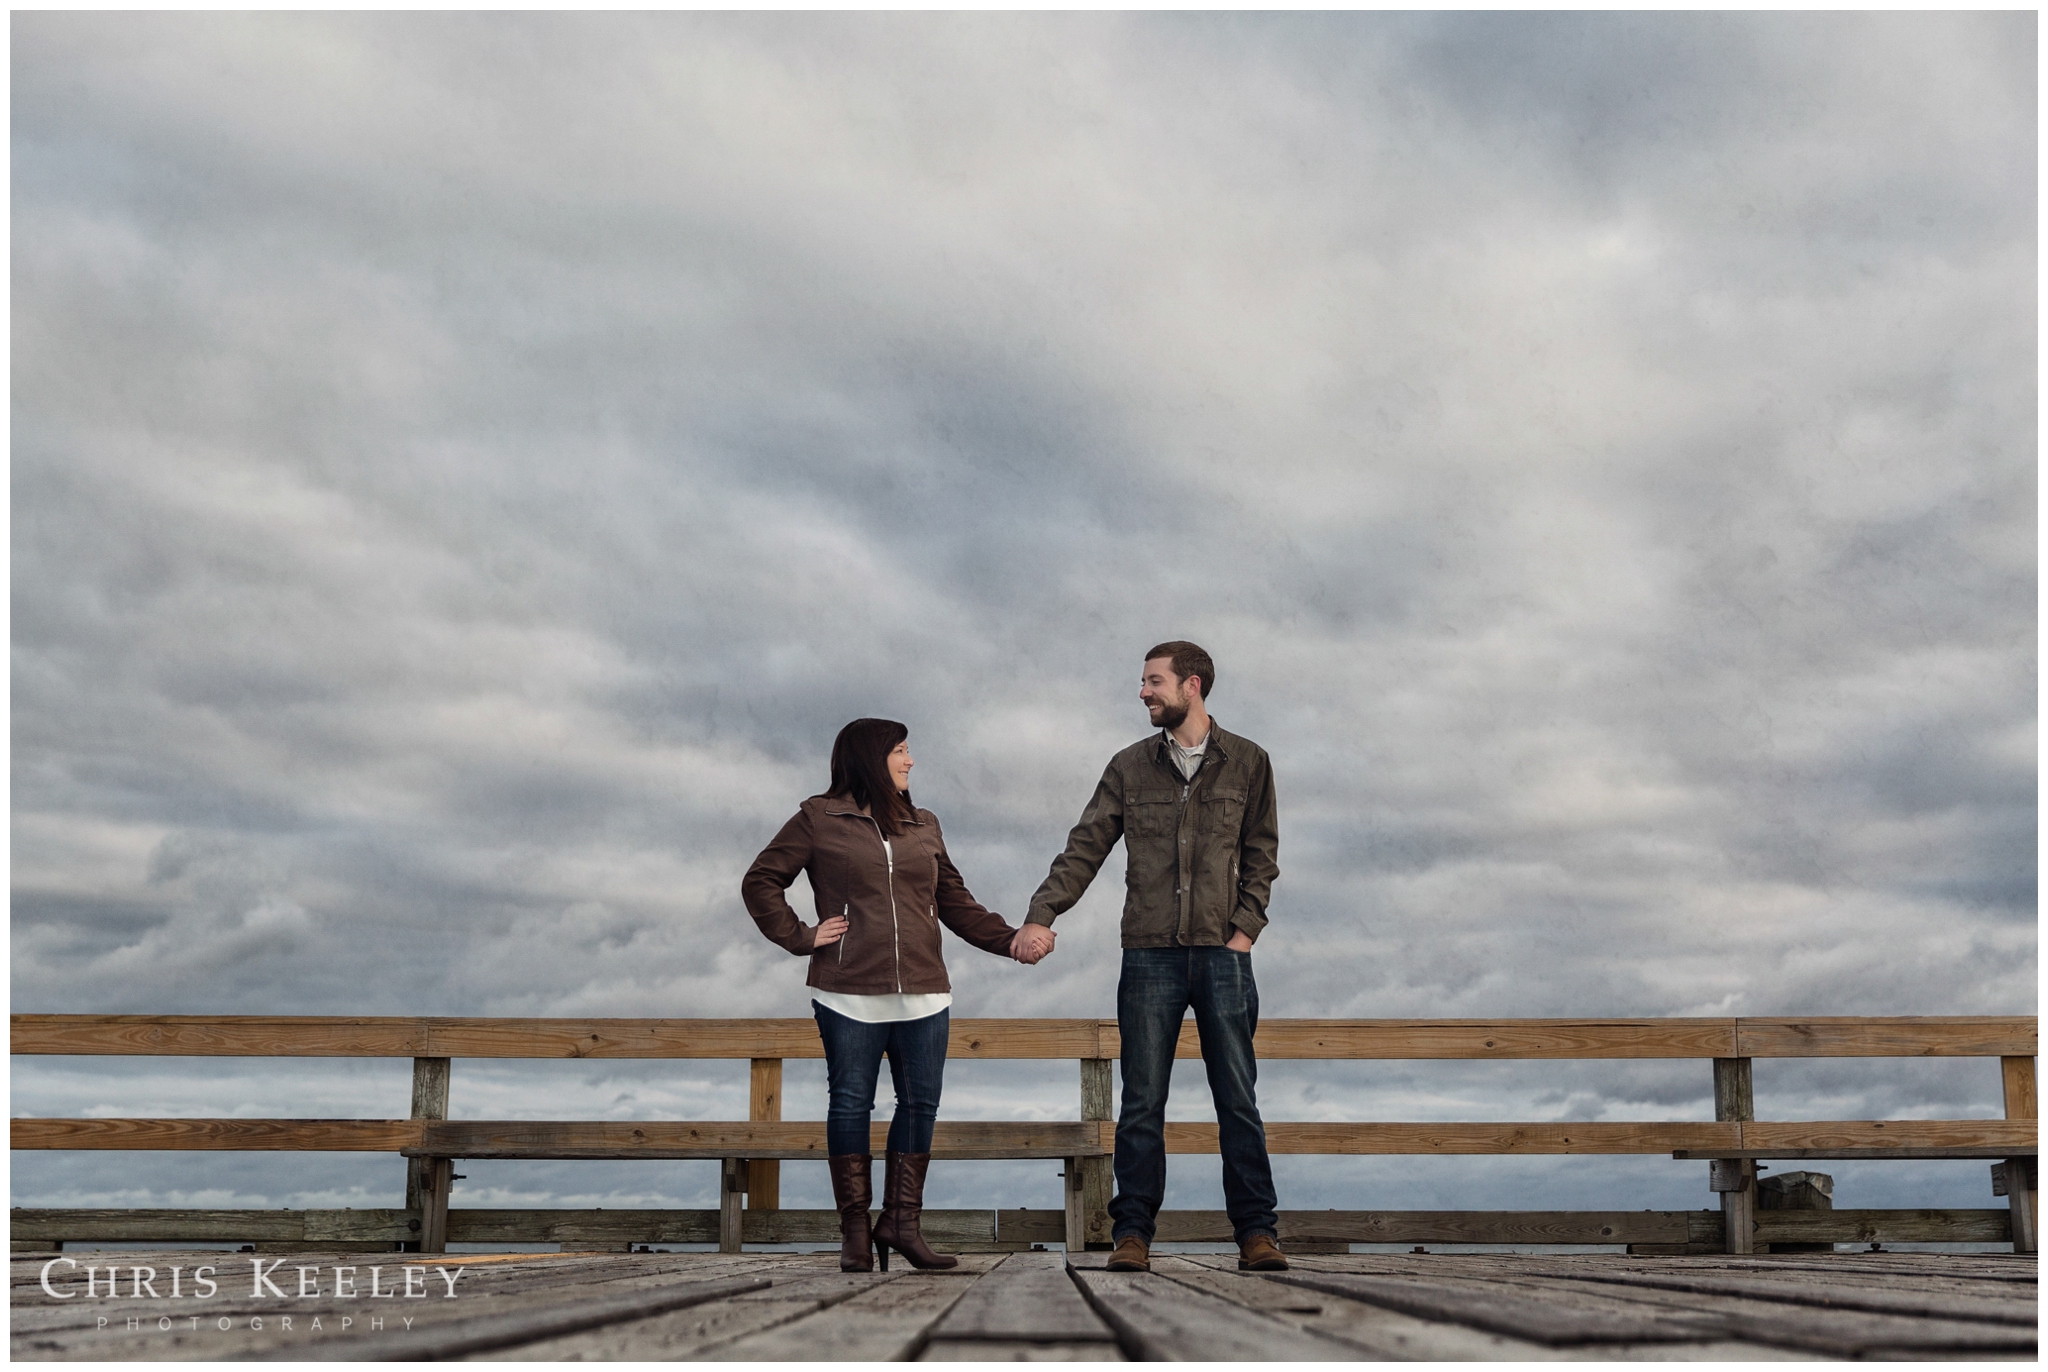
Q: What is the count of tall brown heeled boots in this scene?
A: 2